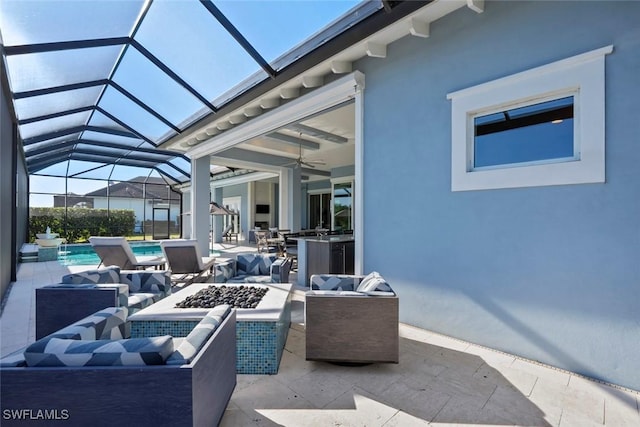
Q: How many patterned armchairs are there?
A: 4